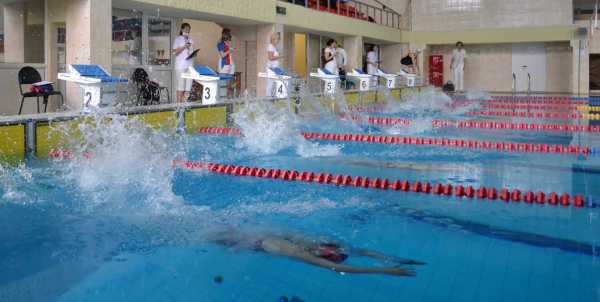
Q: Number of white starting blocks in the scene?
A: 7